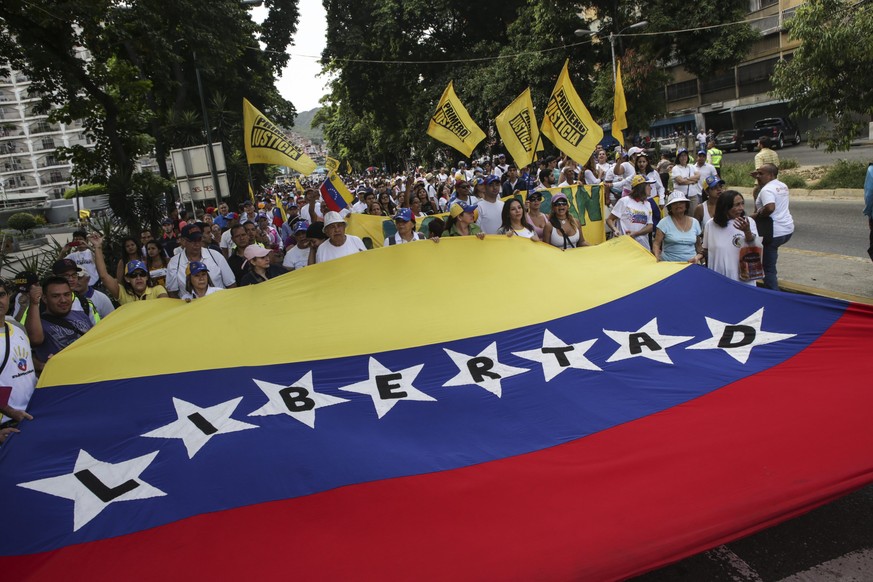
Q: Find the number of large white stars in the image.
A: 8